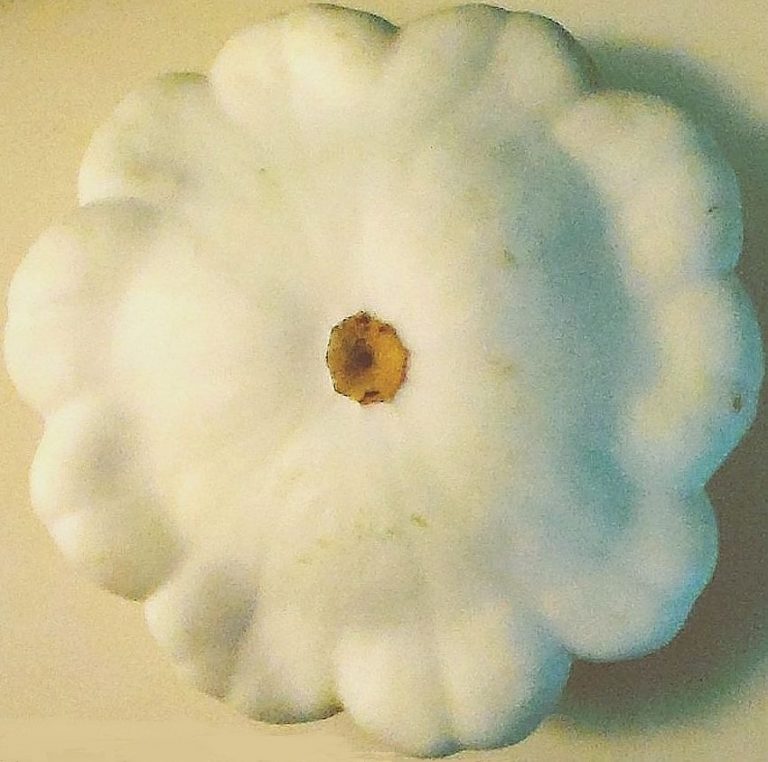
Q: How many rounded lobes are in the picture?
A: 10